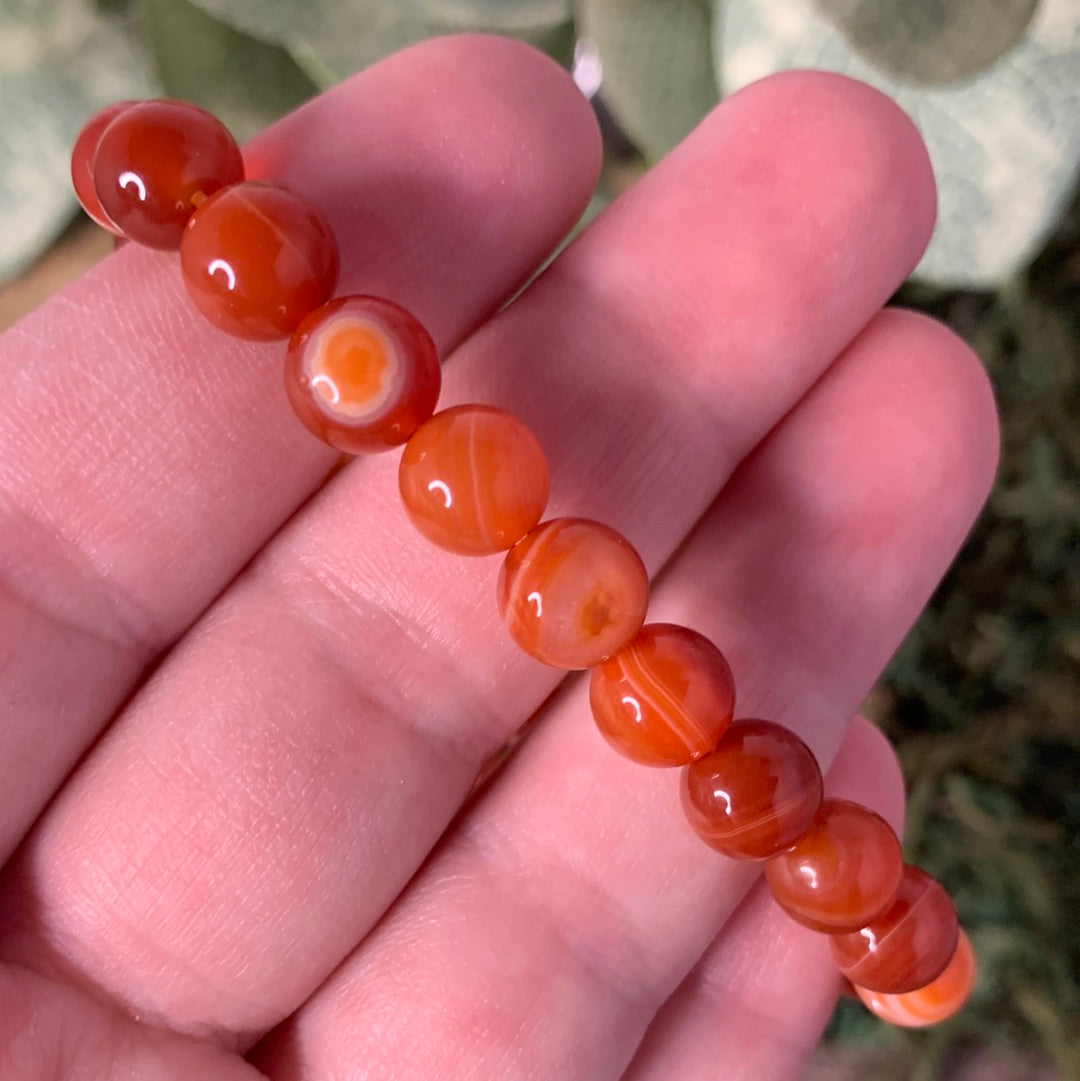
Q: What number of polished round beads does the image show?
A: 11